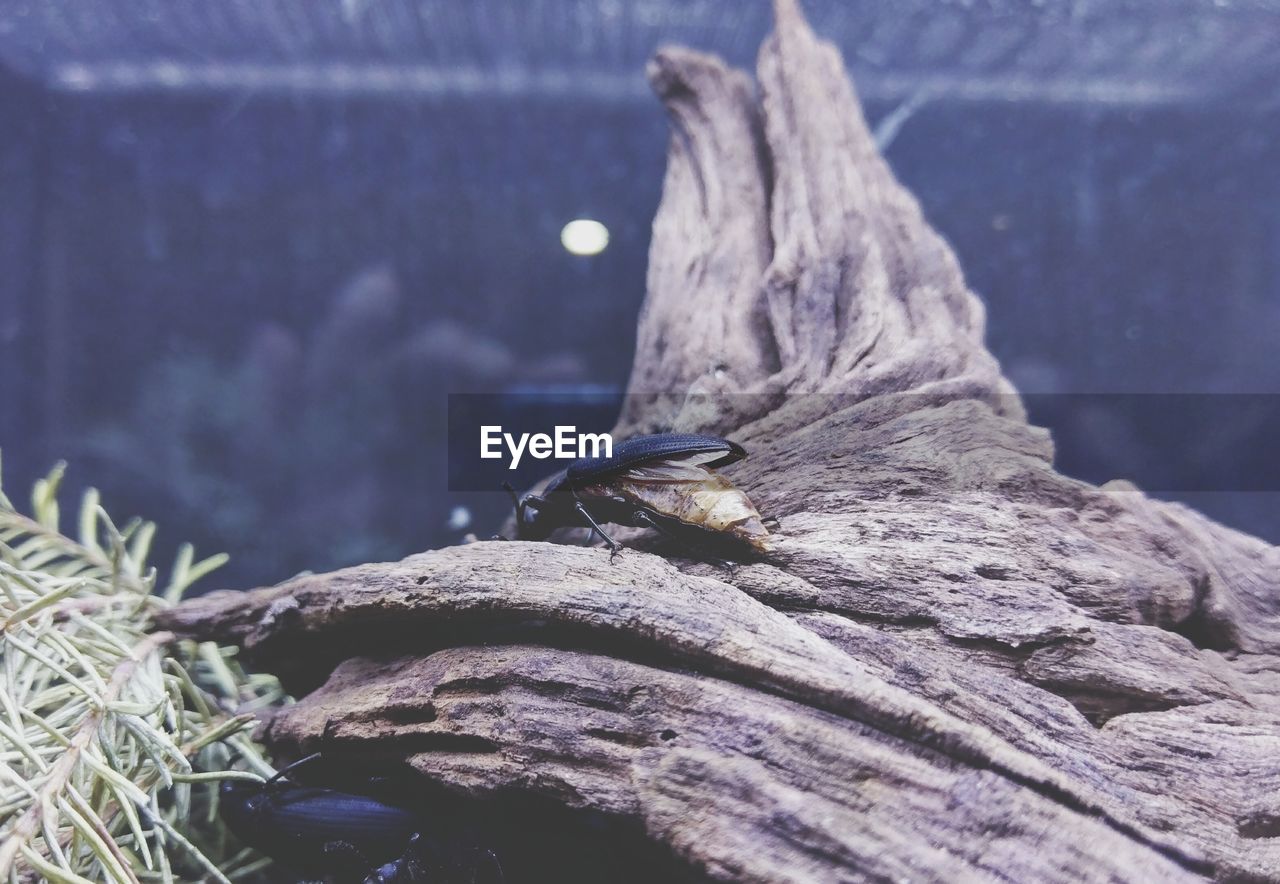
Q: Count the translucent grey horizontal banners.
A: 1